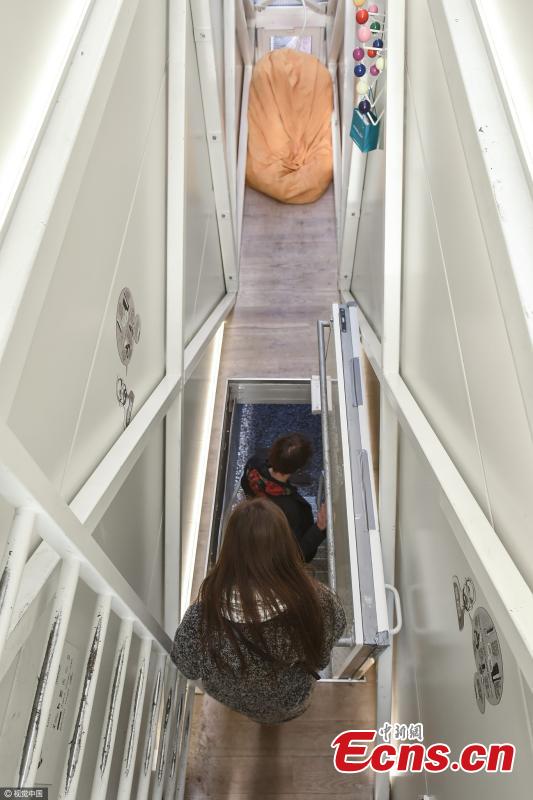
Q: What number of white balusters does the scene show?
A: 9